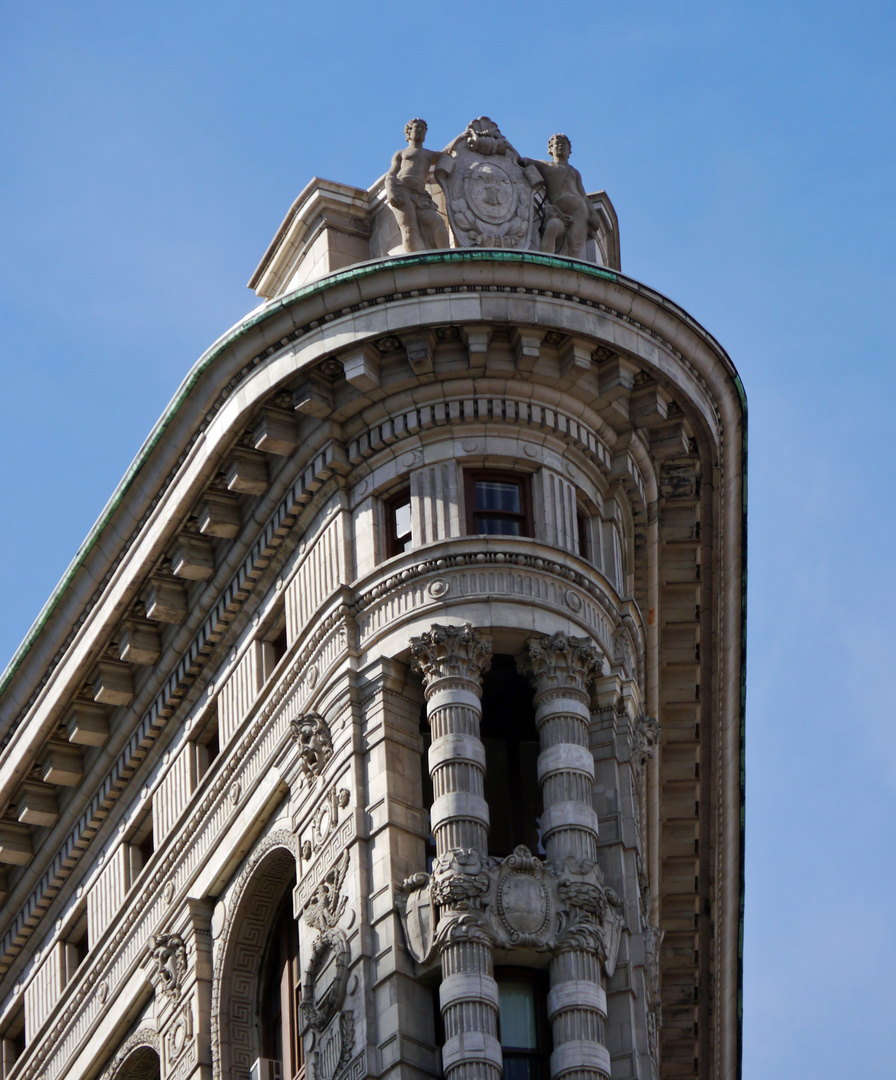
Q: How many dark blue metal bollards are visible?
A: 0